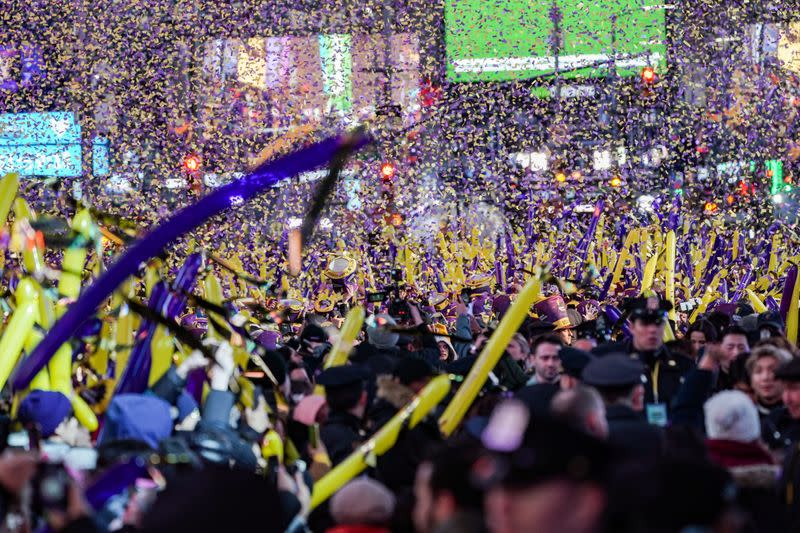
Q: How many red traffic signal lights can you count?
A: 3